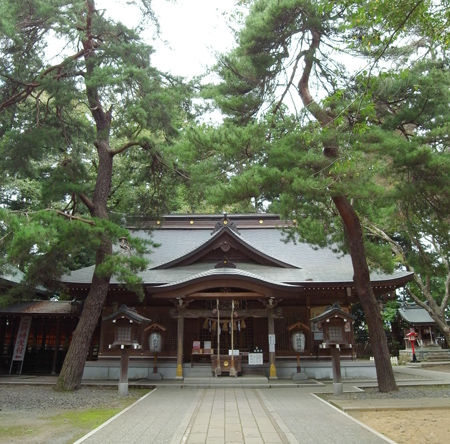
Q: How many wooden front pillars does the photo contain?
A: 2